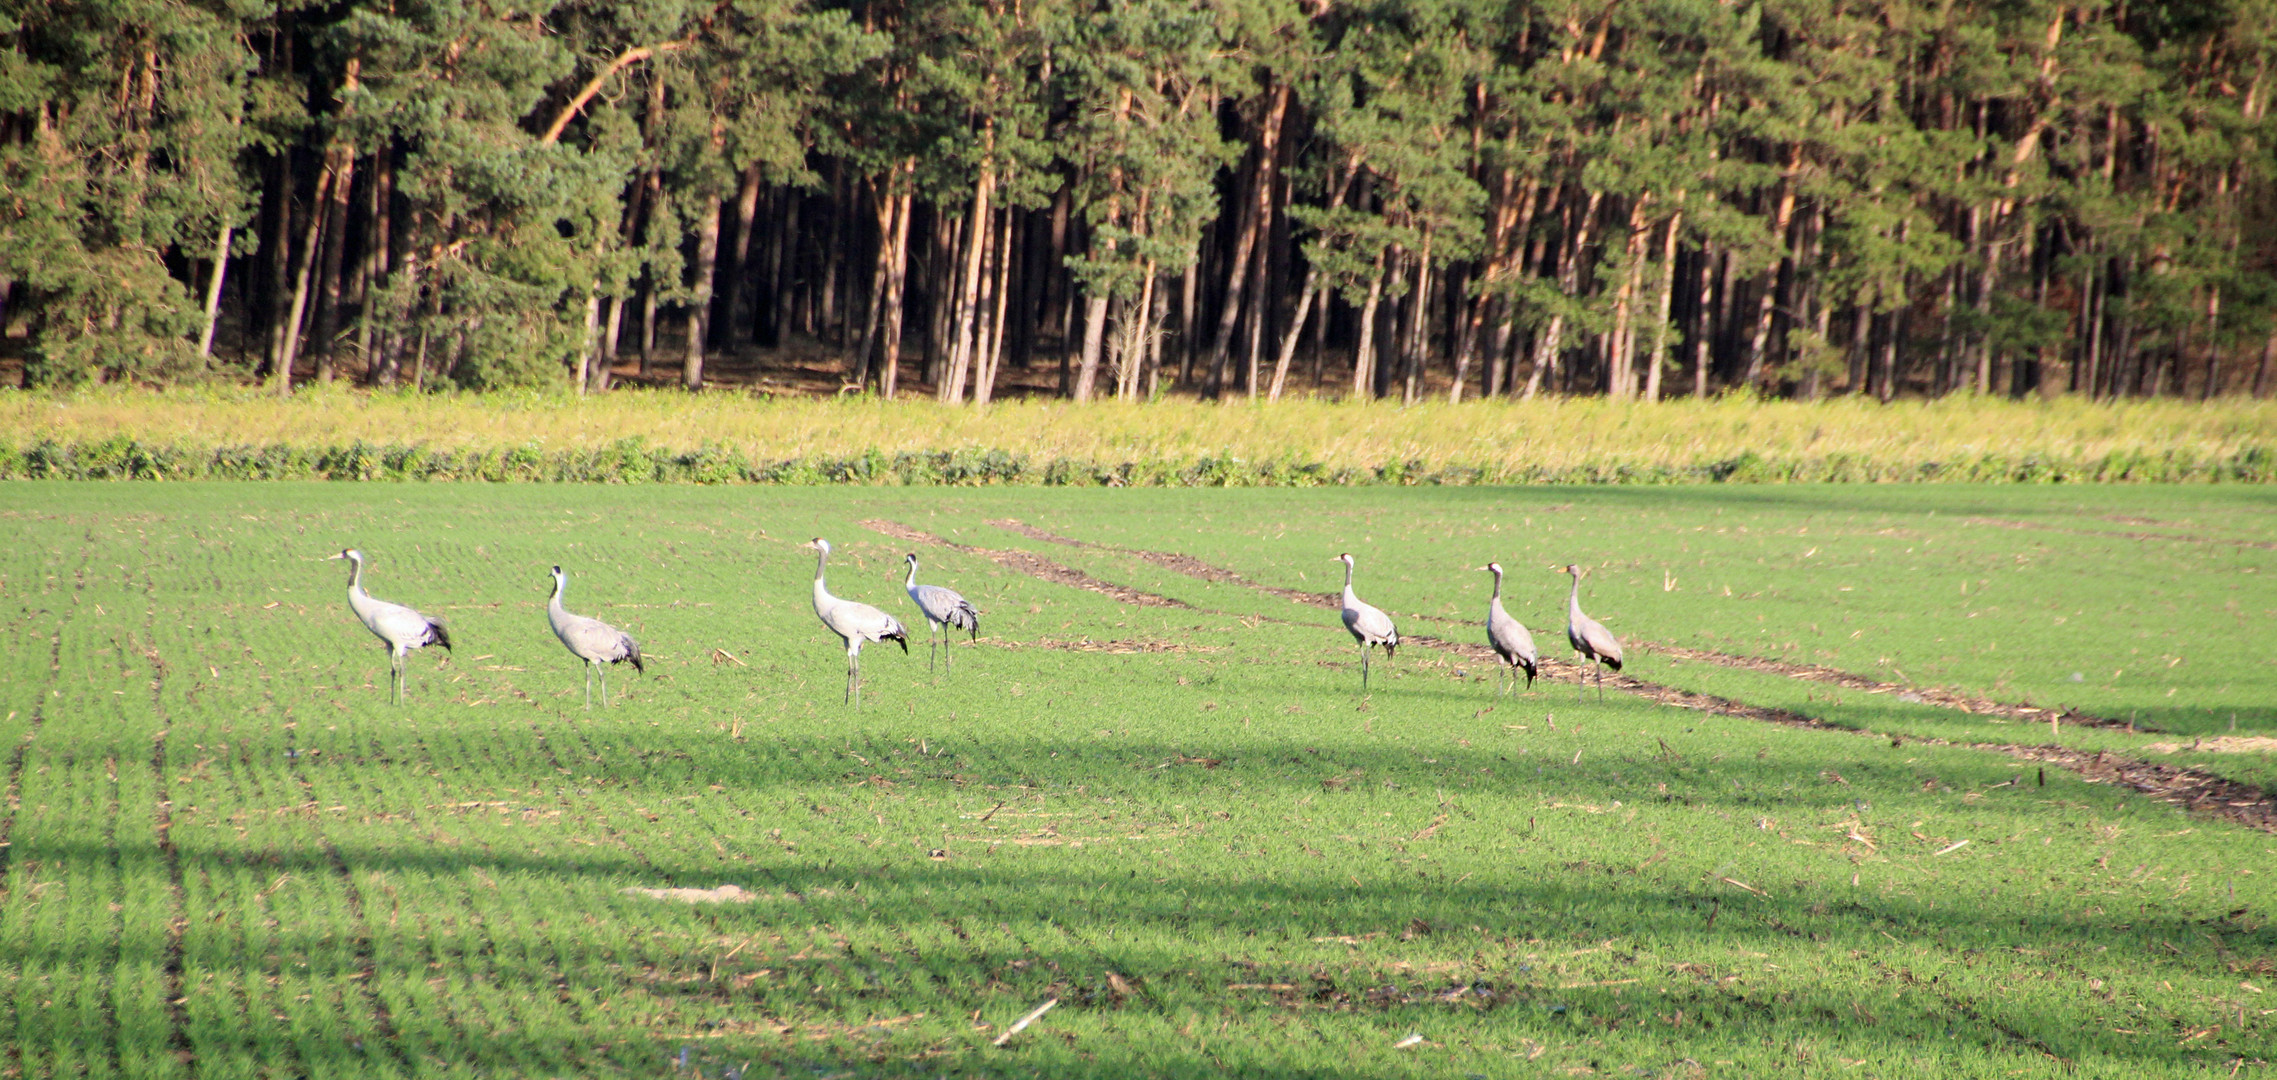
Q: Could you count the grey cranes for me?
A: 7